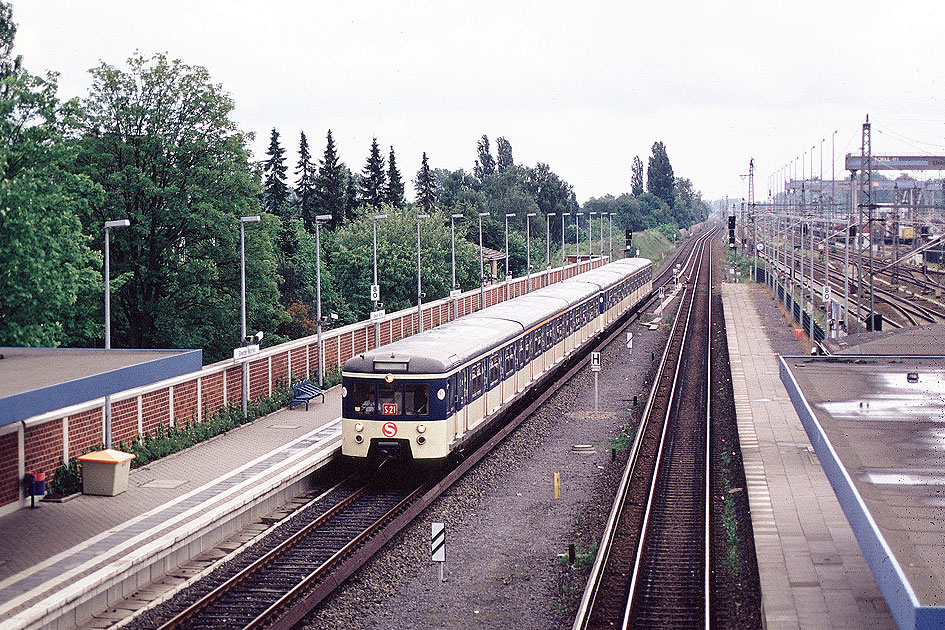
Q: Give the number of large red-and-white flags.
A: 0